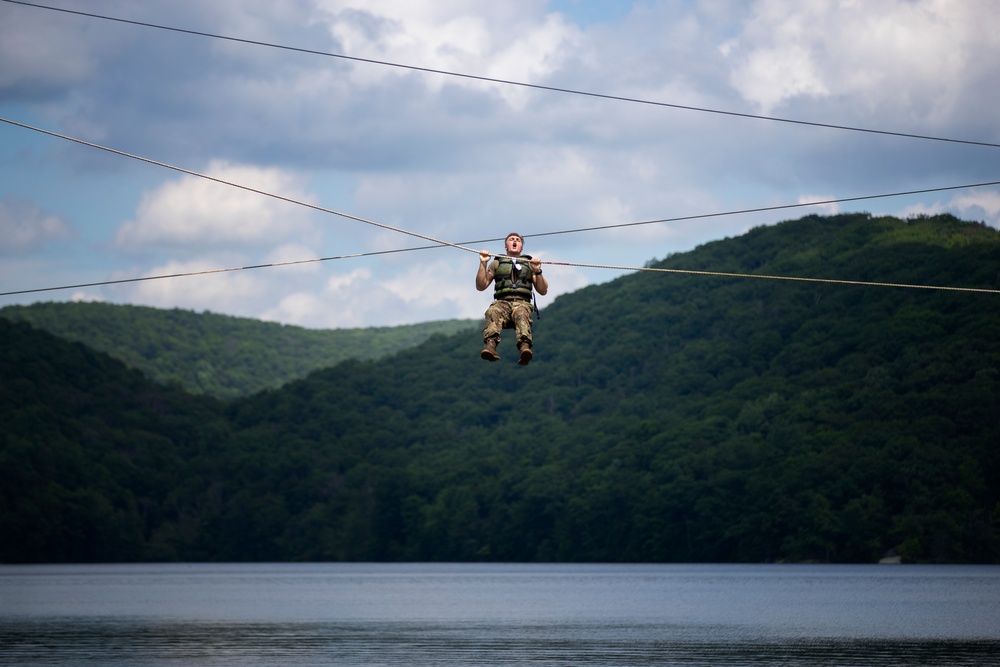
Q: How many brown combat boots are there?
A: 2